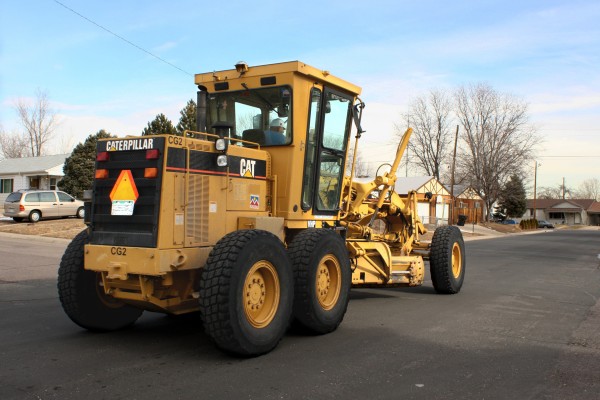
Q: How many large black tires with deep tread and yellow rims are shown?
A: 4